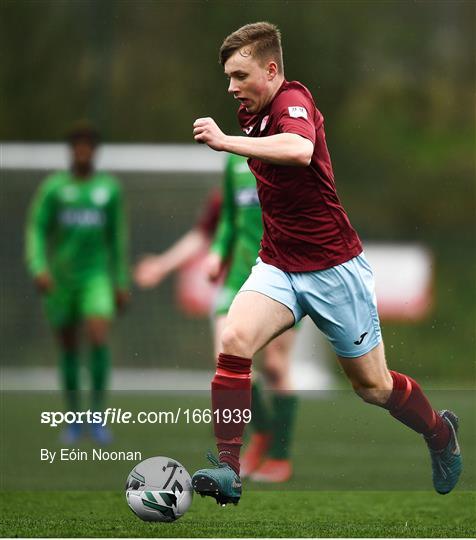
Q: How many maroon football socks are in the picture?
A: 2